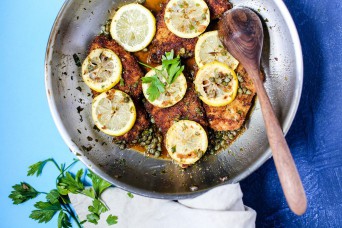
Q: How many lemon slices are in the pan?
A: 8